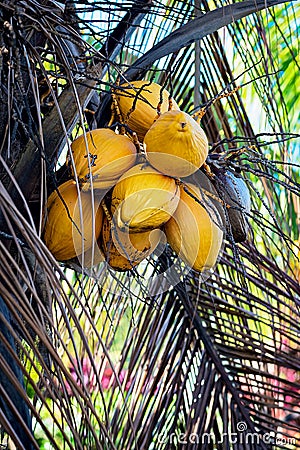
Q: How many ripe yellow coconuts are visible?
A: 7